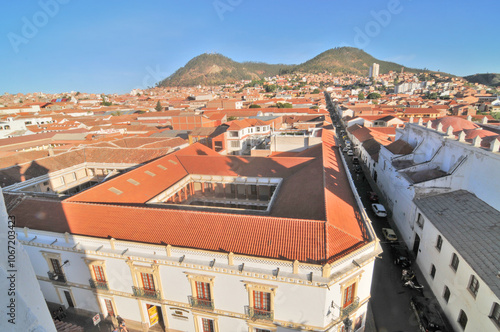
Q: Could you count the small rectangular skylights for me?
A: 5